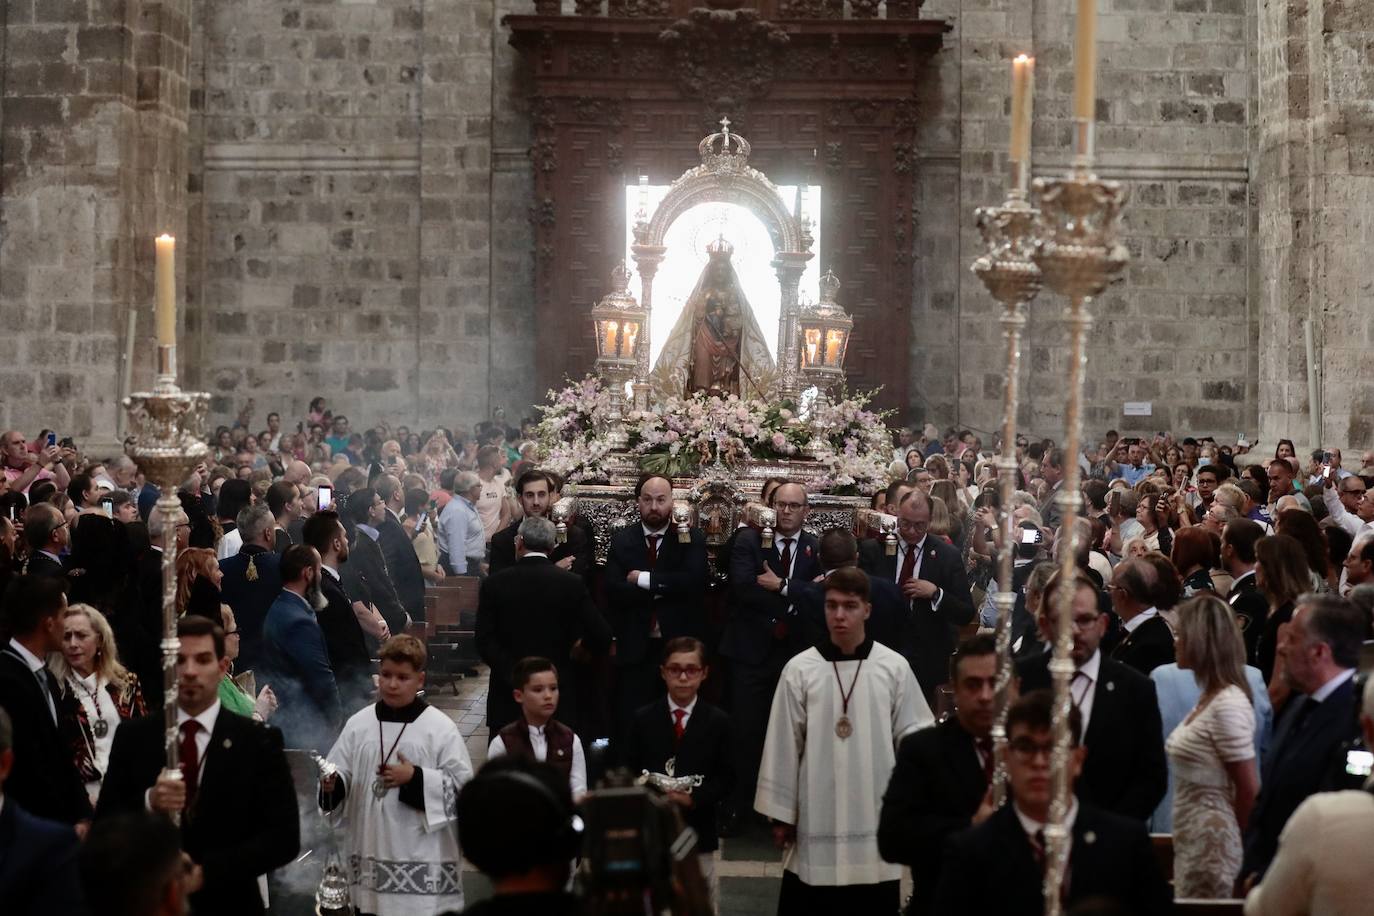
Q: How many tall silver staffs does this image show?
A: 3